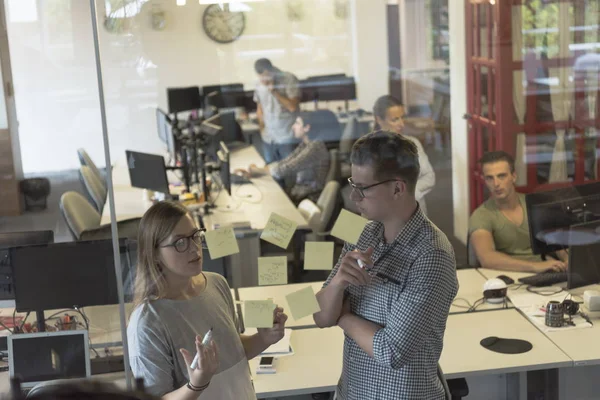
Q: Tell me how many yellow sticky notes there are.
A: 7